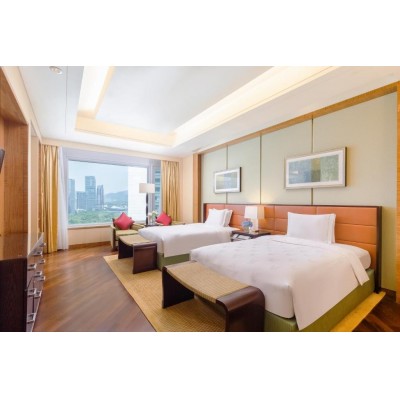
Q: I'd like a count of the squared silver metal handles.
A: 9